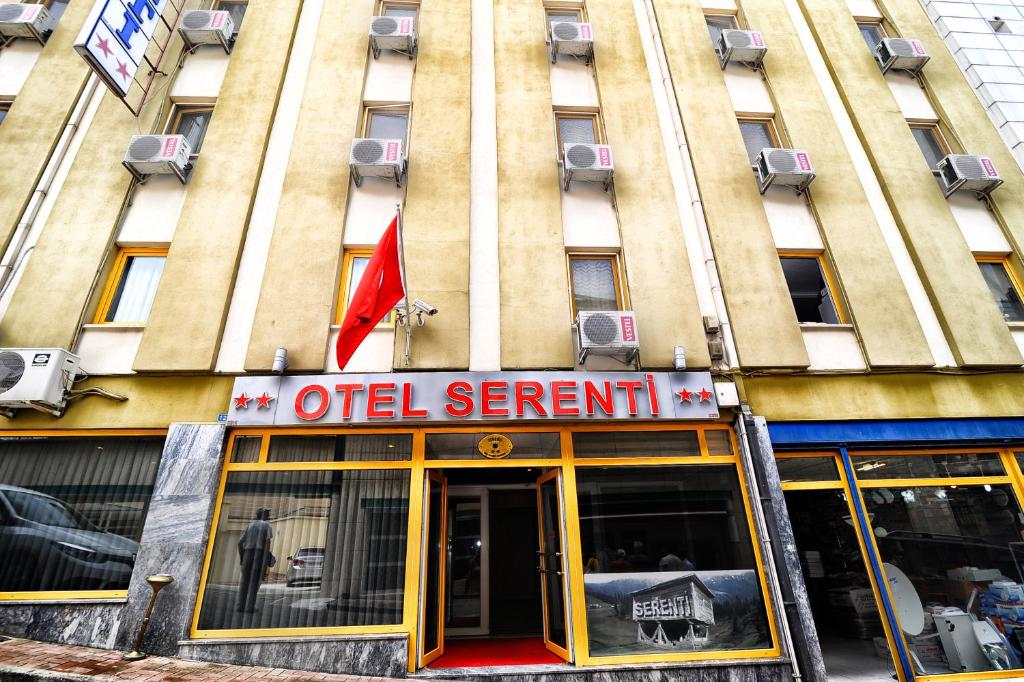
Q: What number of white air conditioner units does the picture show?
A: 13